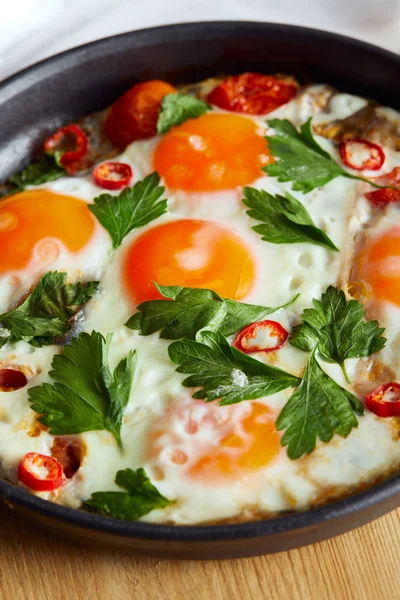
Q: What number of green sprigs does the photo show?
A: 12